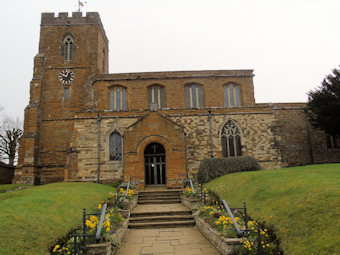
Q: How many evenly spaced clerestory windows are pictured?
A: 4